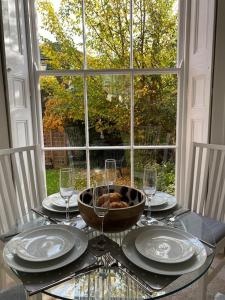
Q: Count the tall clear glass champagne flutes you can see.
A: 4